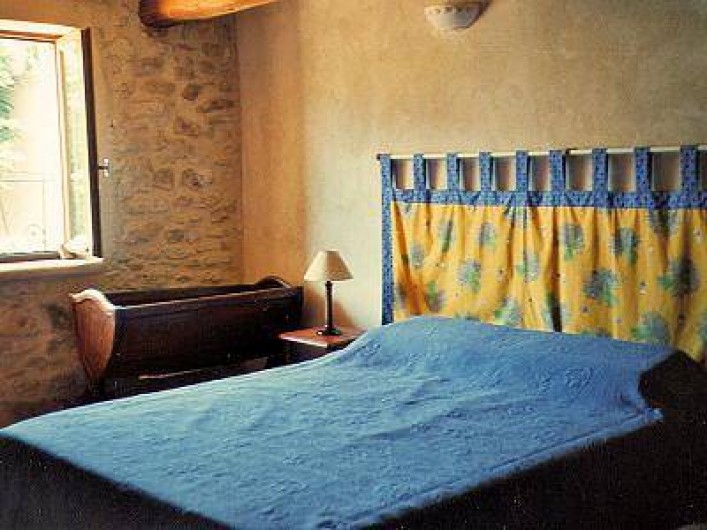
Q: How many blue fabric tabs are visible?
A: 9